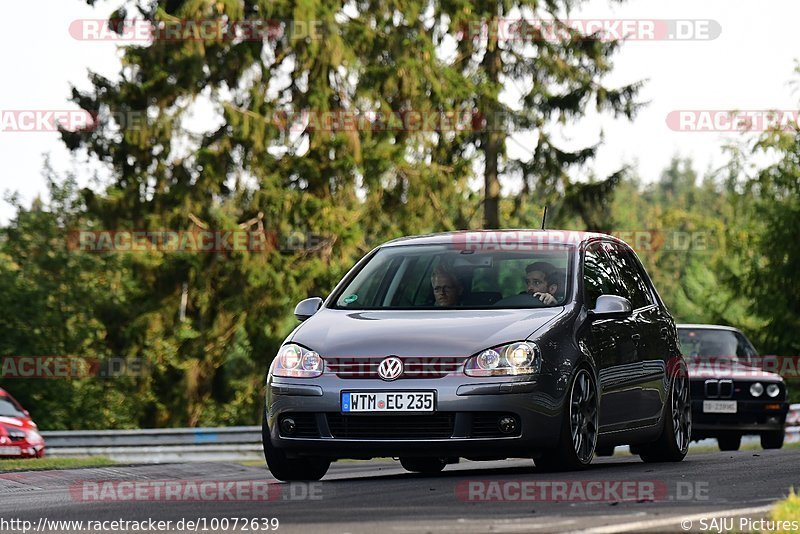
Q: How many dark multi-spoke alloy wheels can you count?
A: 2